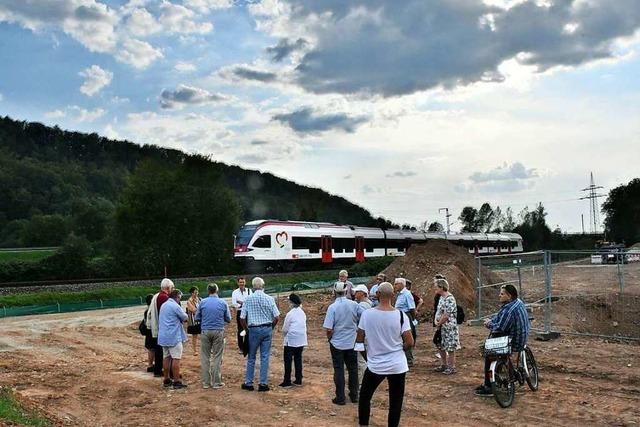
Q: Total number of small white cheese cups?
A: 0